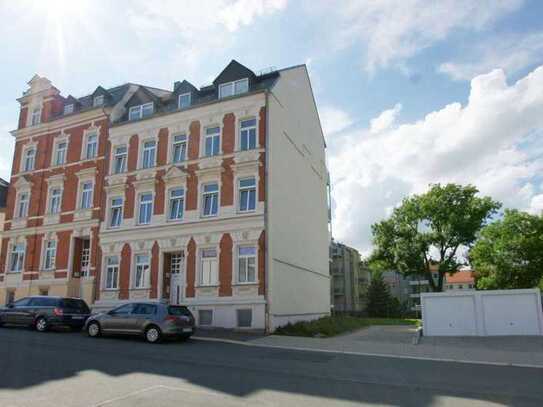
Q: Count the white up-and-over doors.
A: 2